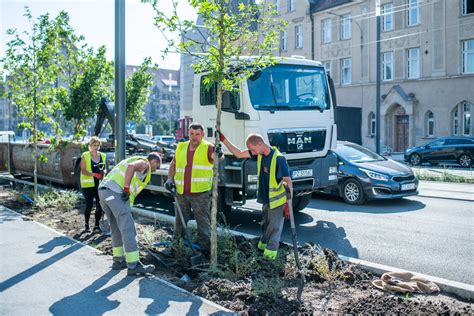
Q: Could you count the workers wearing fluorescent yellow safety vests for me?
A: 4